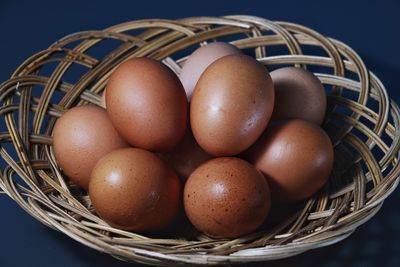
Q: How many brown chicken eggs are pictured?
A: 9